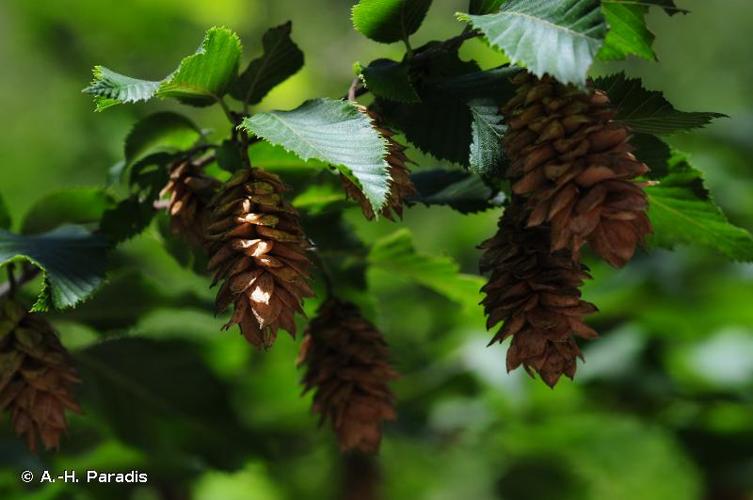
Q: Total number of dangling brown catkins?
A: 7